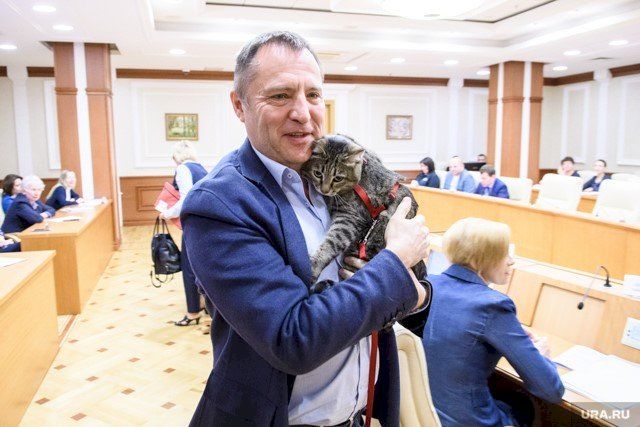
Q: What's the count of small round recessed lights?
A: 11